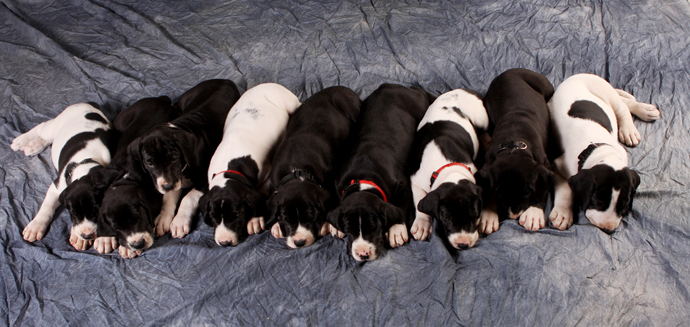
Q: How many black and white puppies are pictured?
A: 9